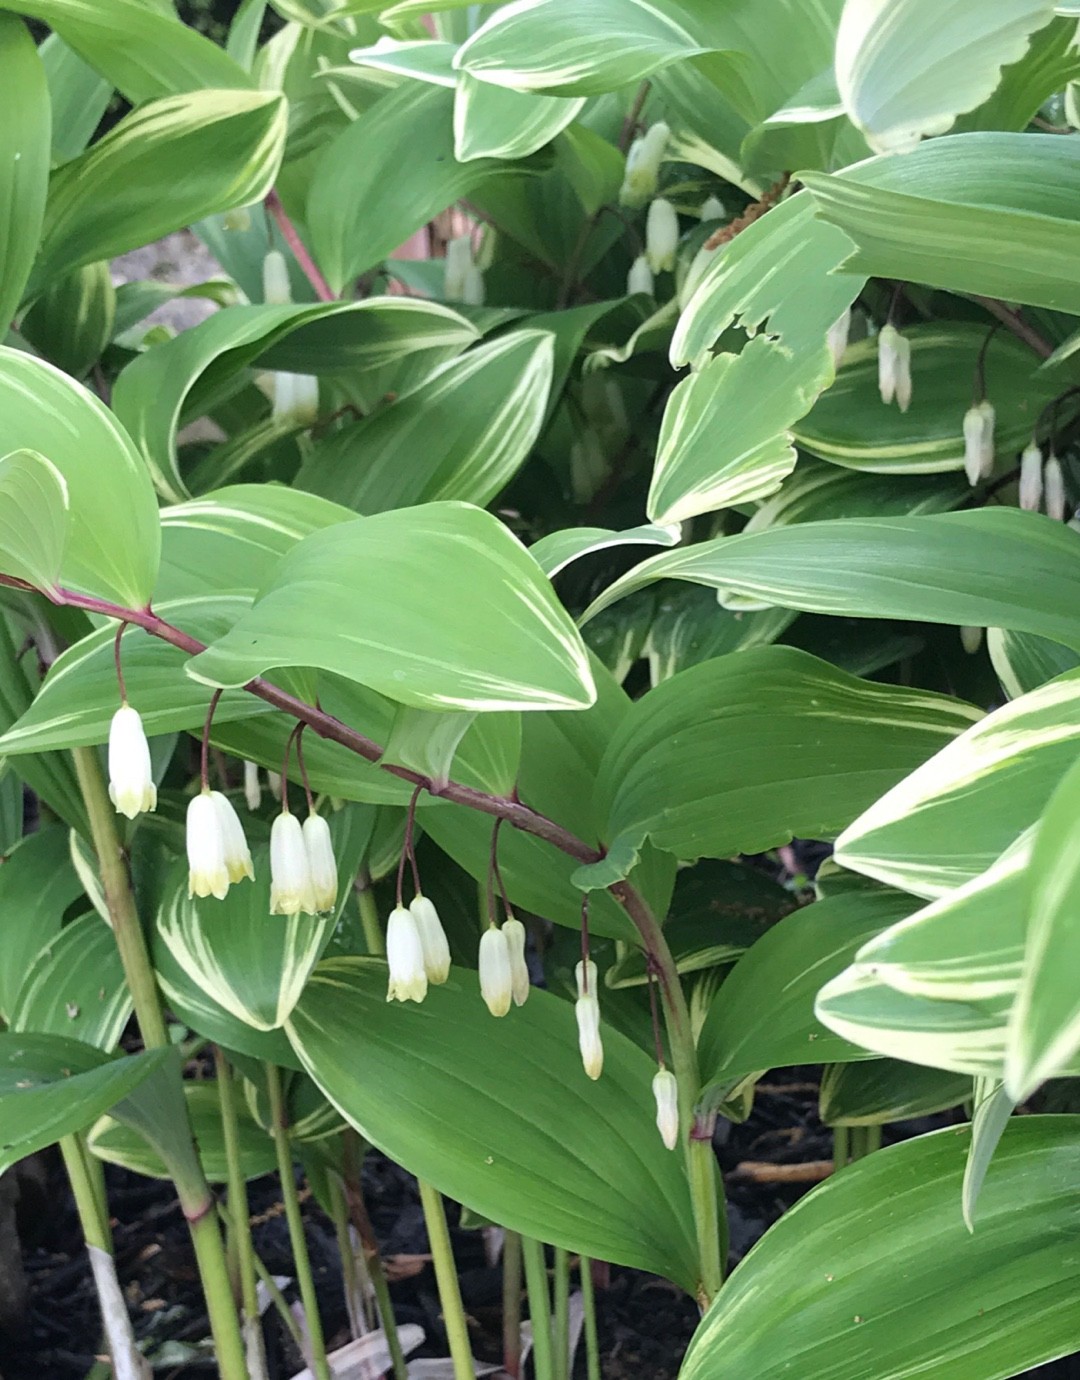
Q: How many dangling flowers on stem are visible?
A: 12